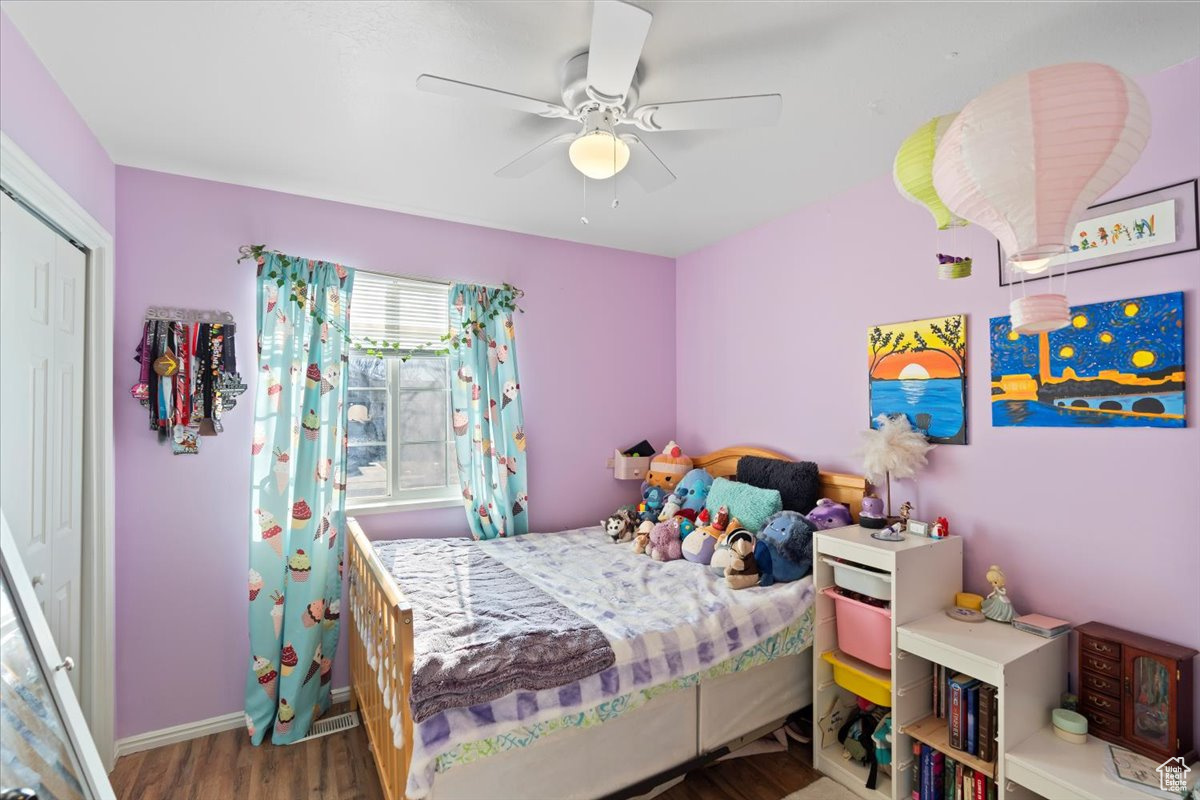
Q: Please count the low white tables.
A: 1